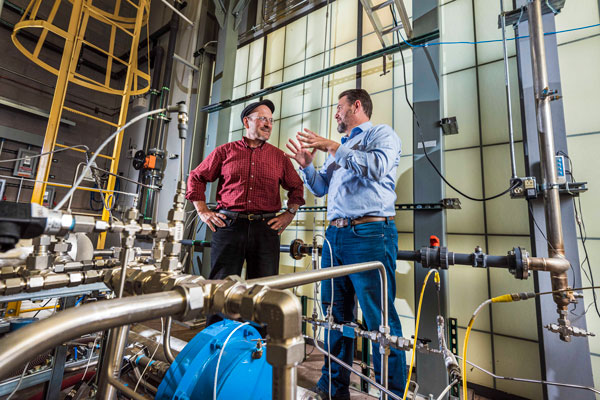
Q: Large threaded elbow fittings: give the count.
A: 1